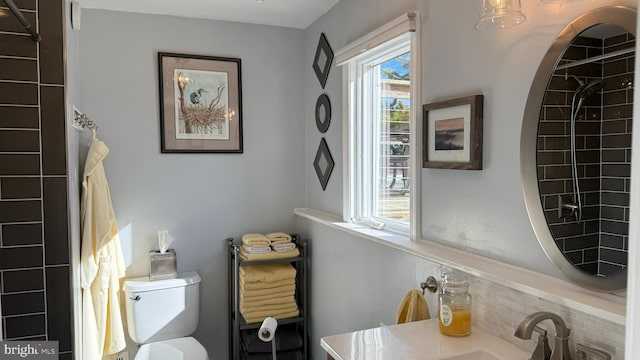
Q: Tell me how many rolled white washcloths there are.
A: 2